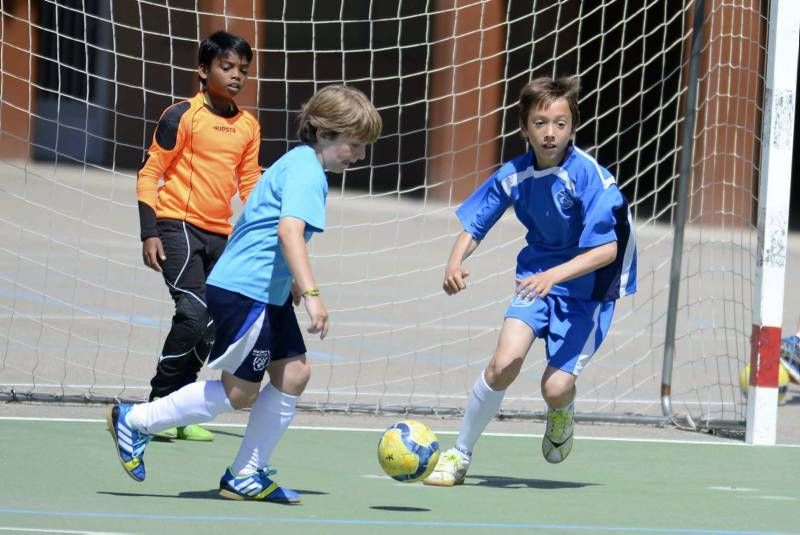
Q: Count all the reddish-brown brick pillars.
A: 4